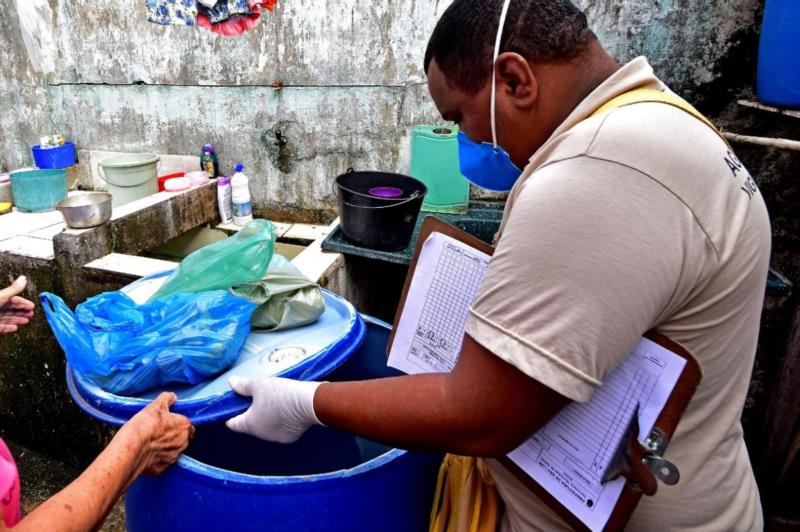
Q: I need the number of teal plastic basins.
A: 1